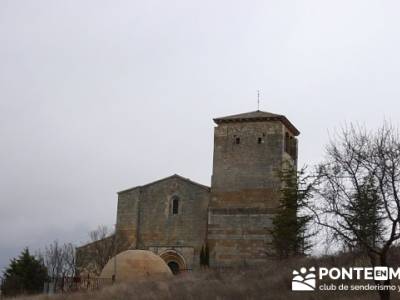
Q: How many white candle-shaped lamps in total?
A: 0